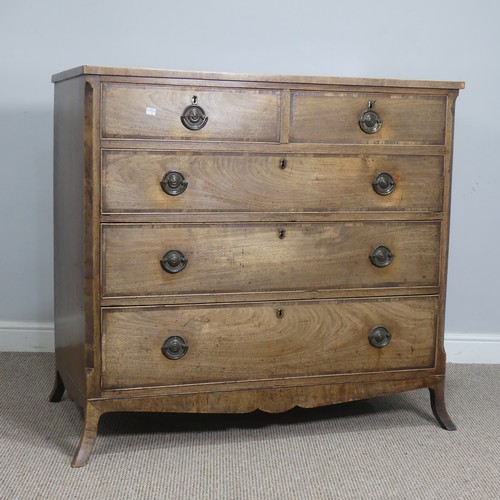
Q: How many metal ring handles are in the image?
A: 8